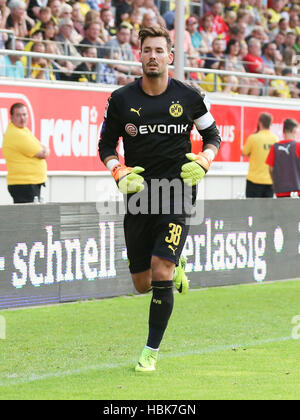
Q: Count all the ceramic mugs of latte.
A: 0